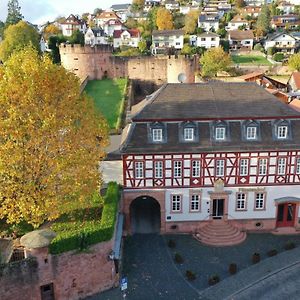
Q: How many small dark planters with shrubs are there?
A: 8